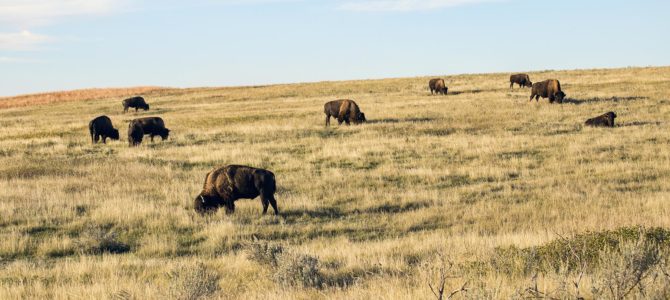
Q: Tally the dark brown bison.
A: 10